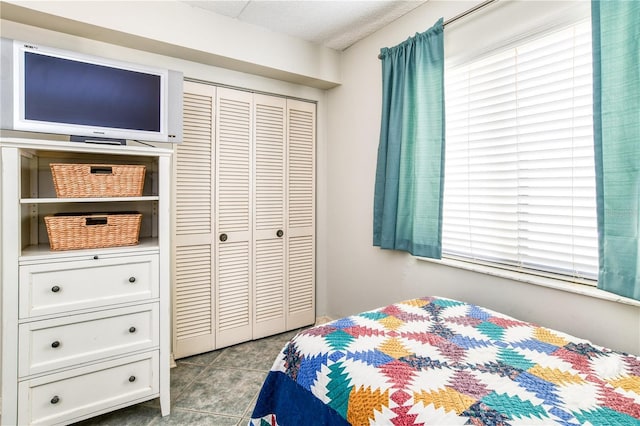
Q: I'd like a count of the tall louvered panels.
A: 4